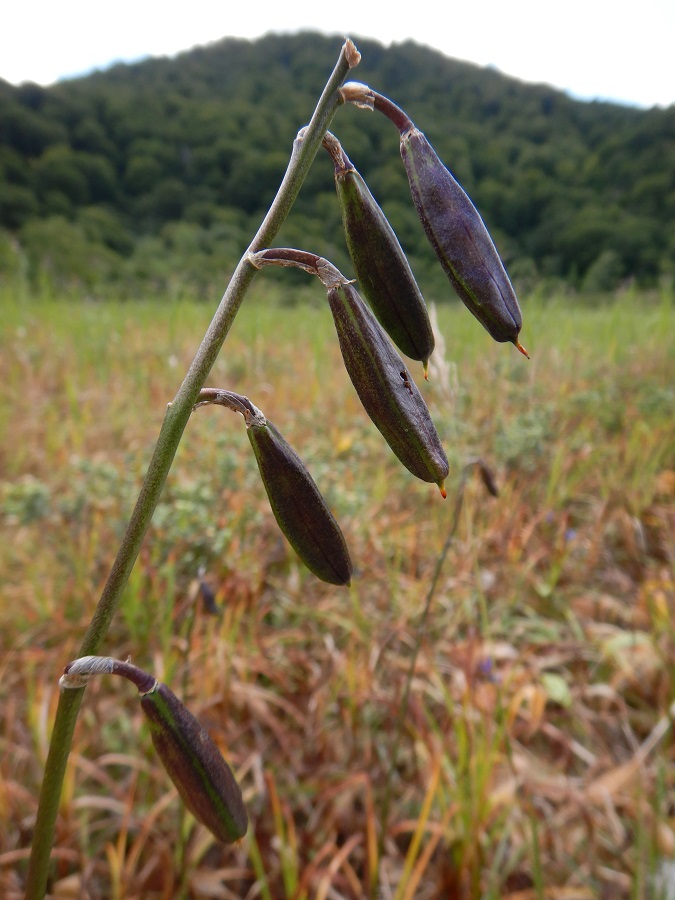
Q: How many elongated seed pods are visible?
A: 5